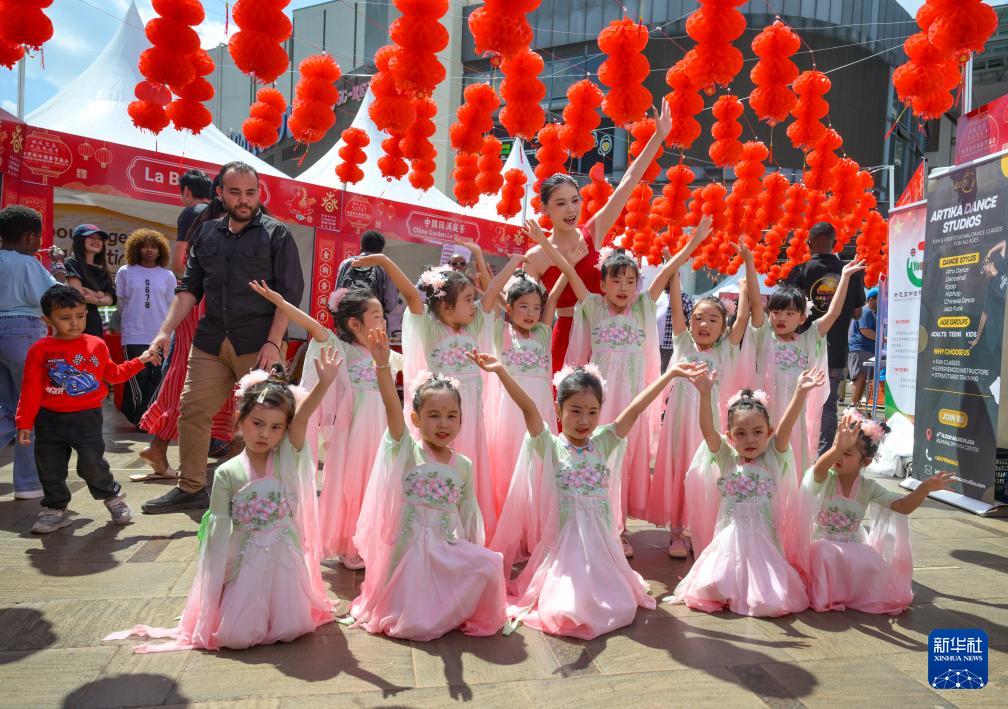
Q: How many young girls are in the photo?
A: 11